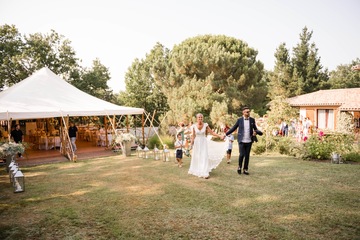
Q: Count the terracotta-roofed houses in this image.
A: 1